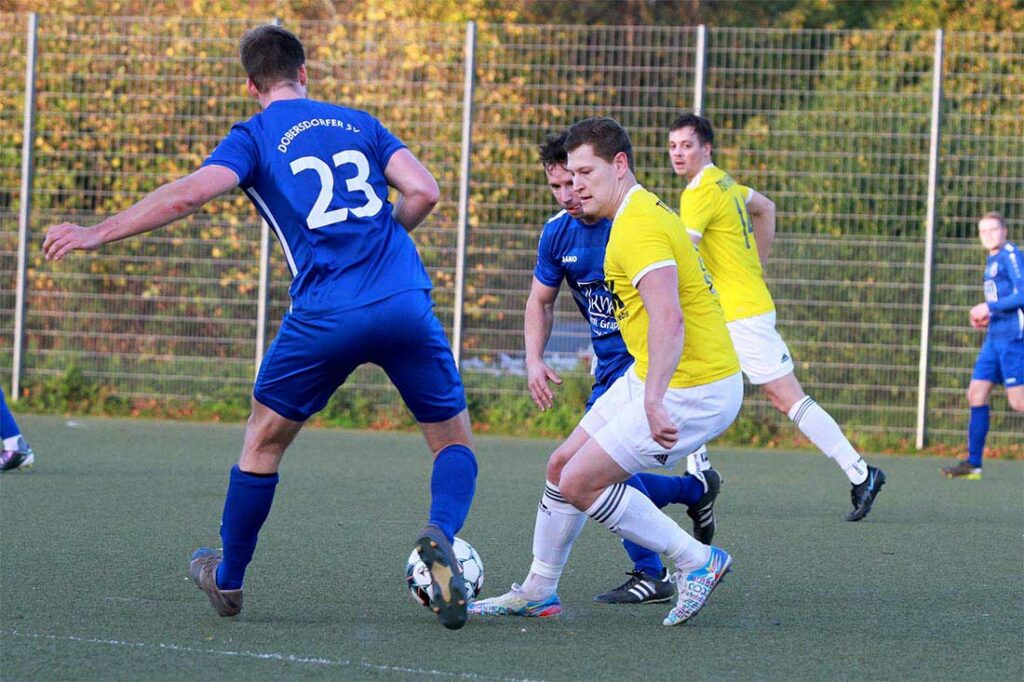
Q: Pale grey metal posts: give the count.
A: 5